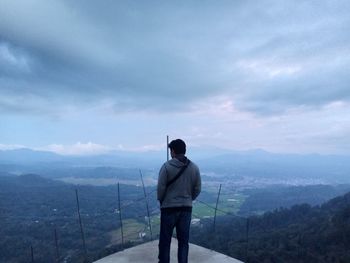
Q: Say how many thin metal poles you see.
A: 8